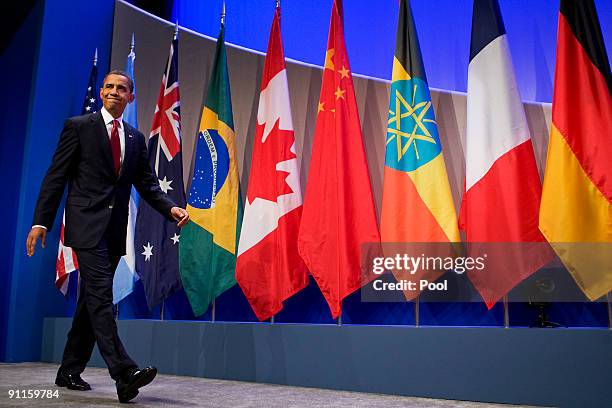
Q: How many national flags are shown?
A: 9